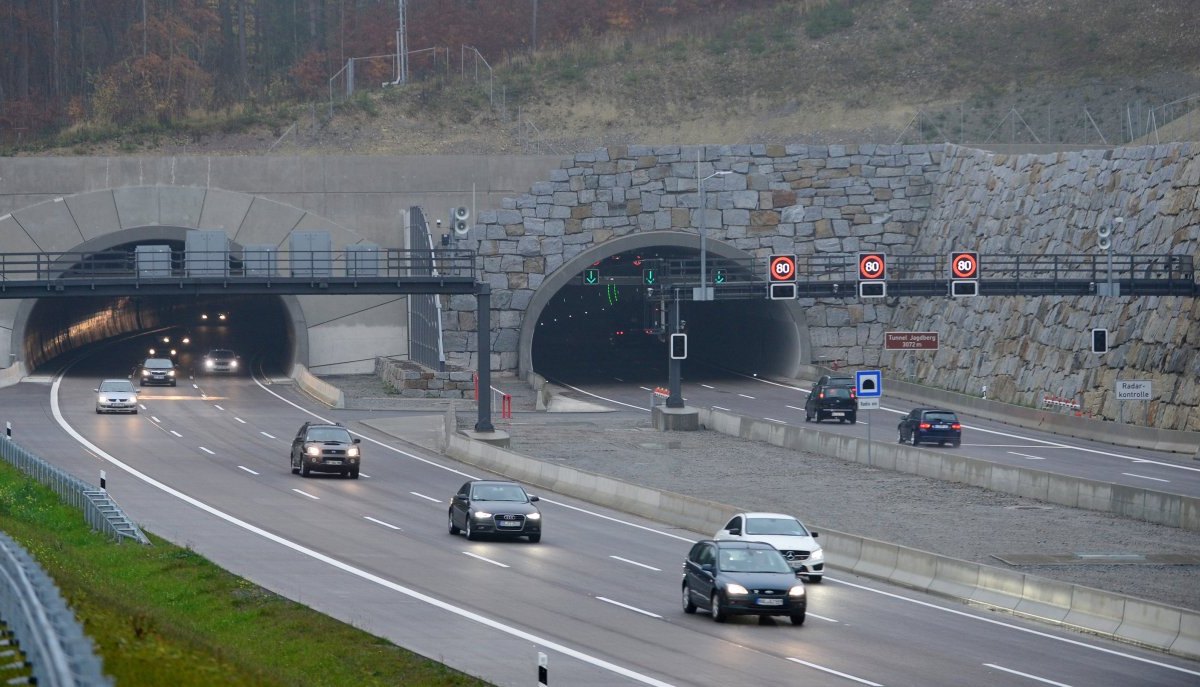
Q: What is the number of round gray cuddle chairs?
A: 0